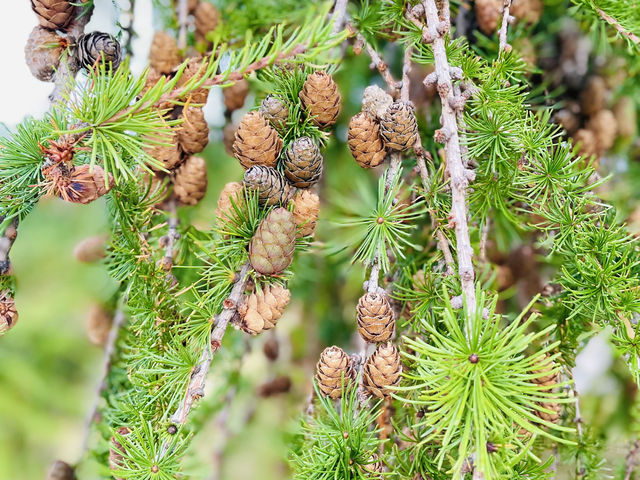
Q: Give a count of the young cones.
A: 1